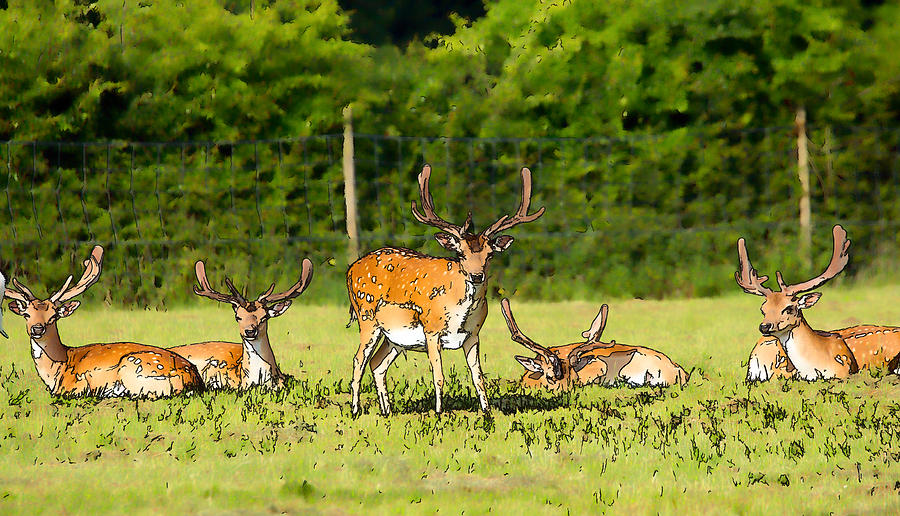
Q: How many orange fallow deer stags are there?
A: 5